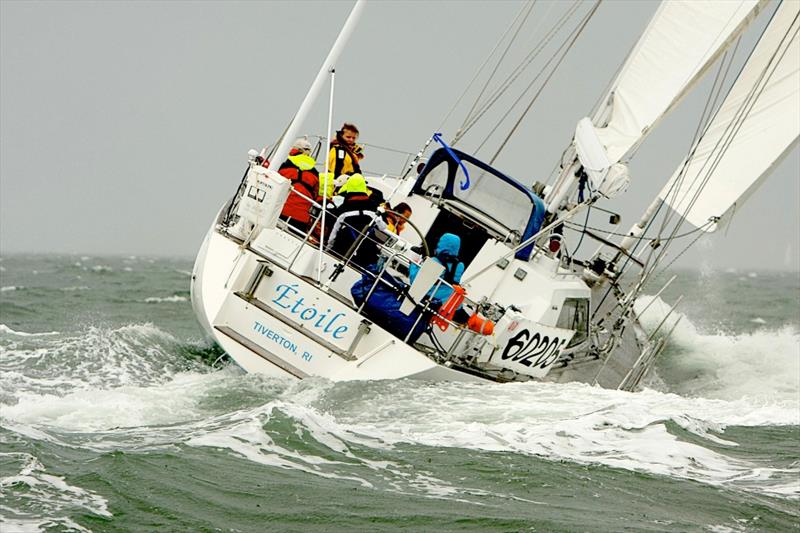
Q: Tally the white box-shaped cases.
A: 1